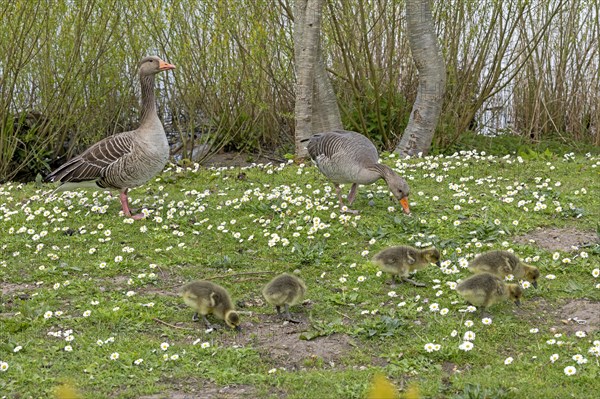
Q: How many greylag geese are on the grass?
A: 7